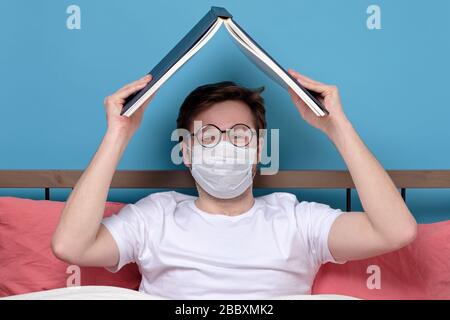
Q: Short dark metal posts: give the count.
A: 3